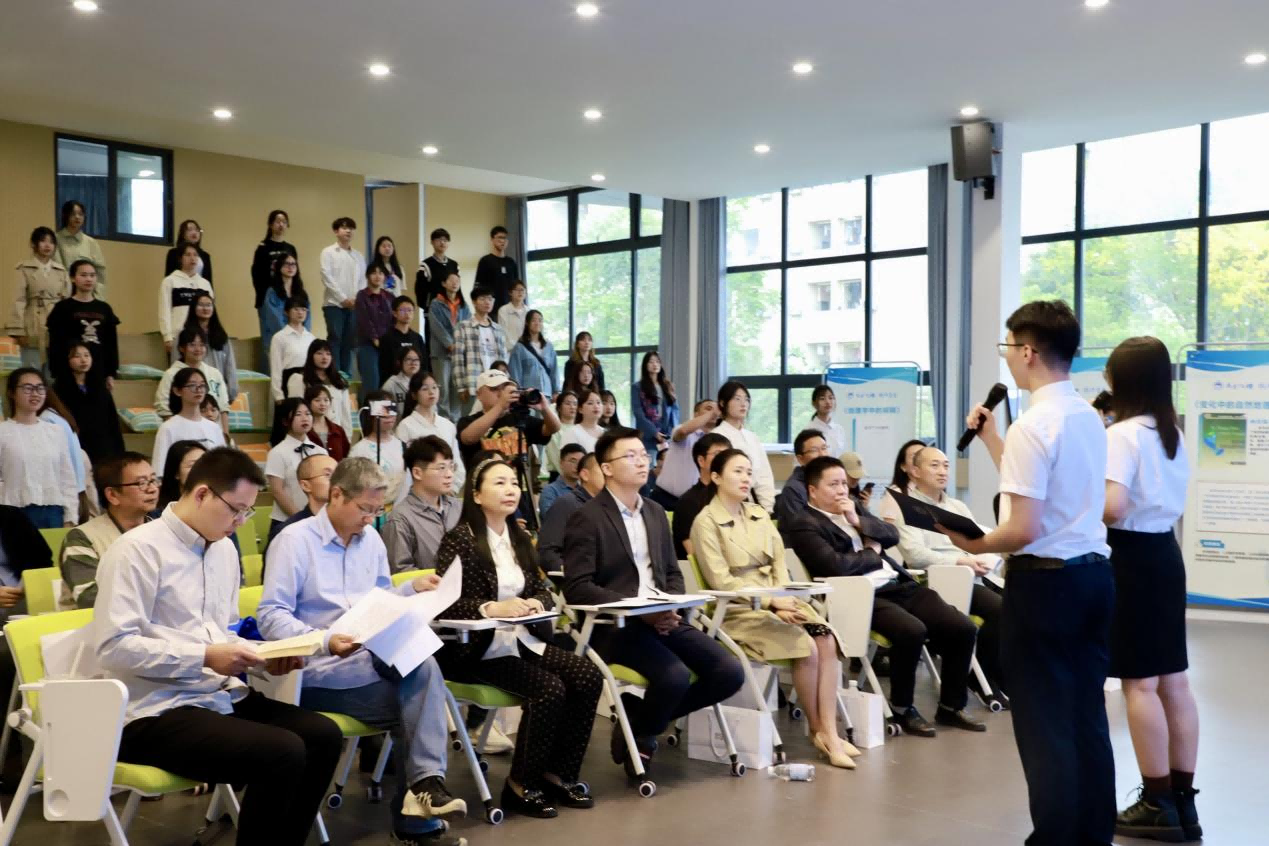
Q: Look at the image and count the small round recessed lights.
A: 12